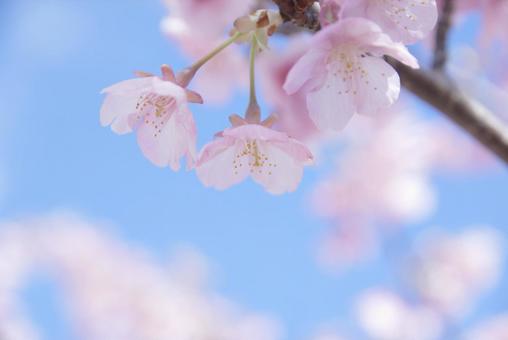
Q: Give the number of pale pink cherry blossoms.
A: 4